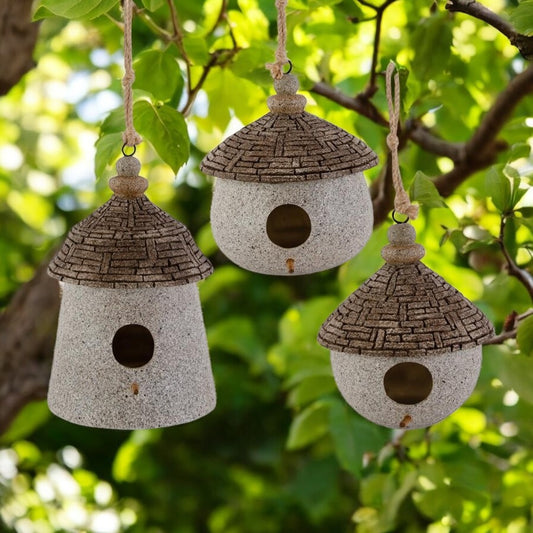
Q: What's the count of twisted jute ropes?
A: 3